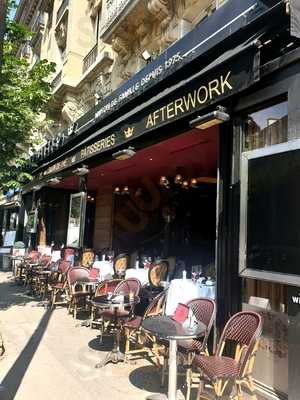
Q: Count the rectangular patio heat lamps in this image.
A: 4